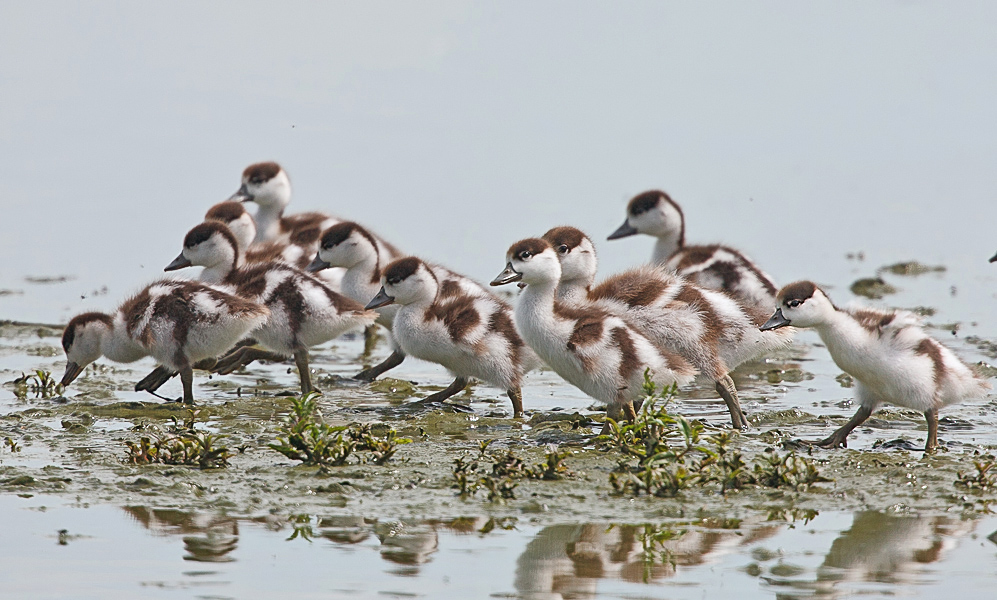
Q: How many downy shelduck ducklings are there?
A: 10